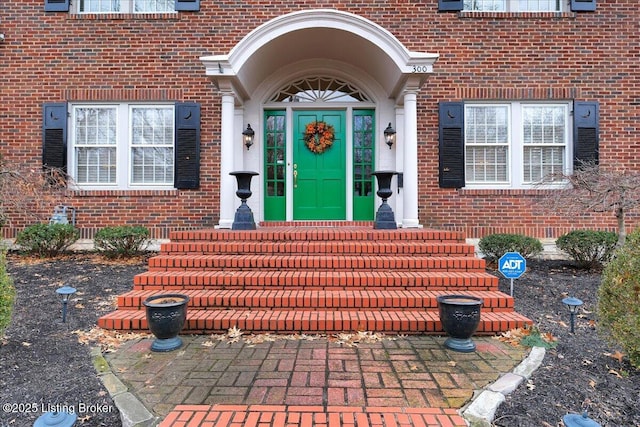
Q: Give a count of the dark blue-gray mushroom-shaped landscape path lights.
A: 4